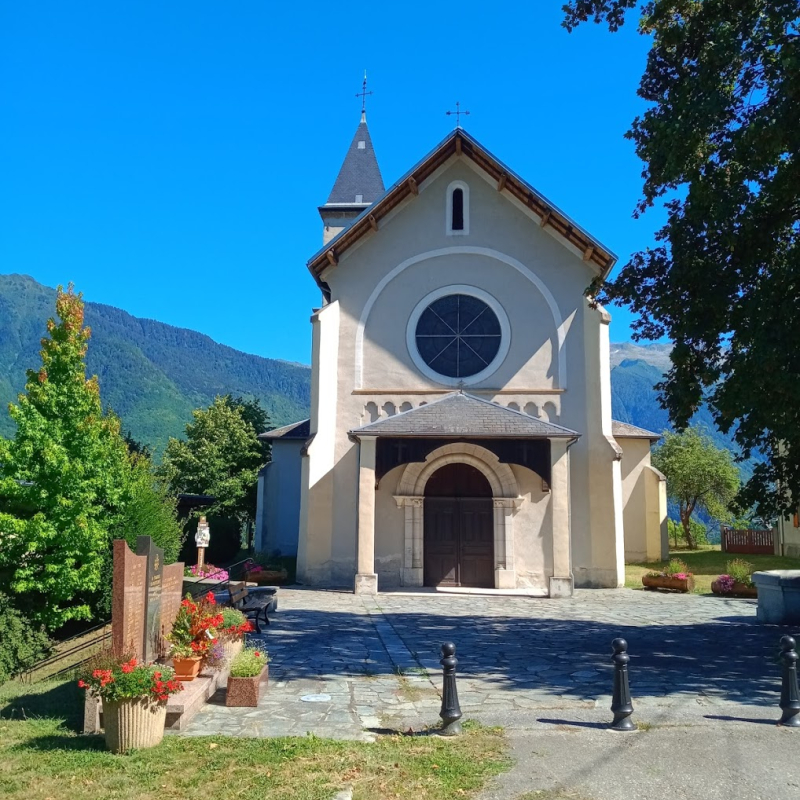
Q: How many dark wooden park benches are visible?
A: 1